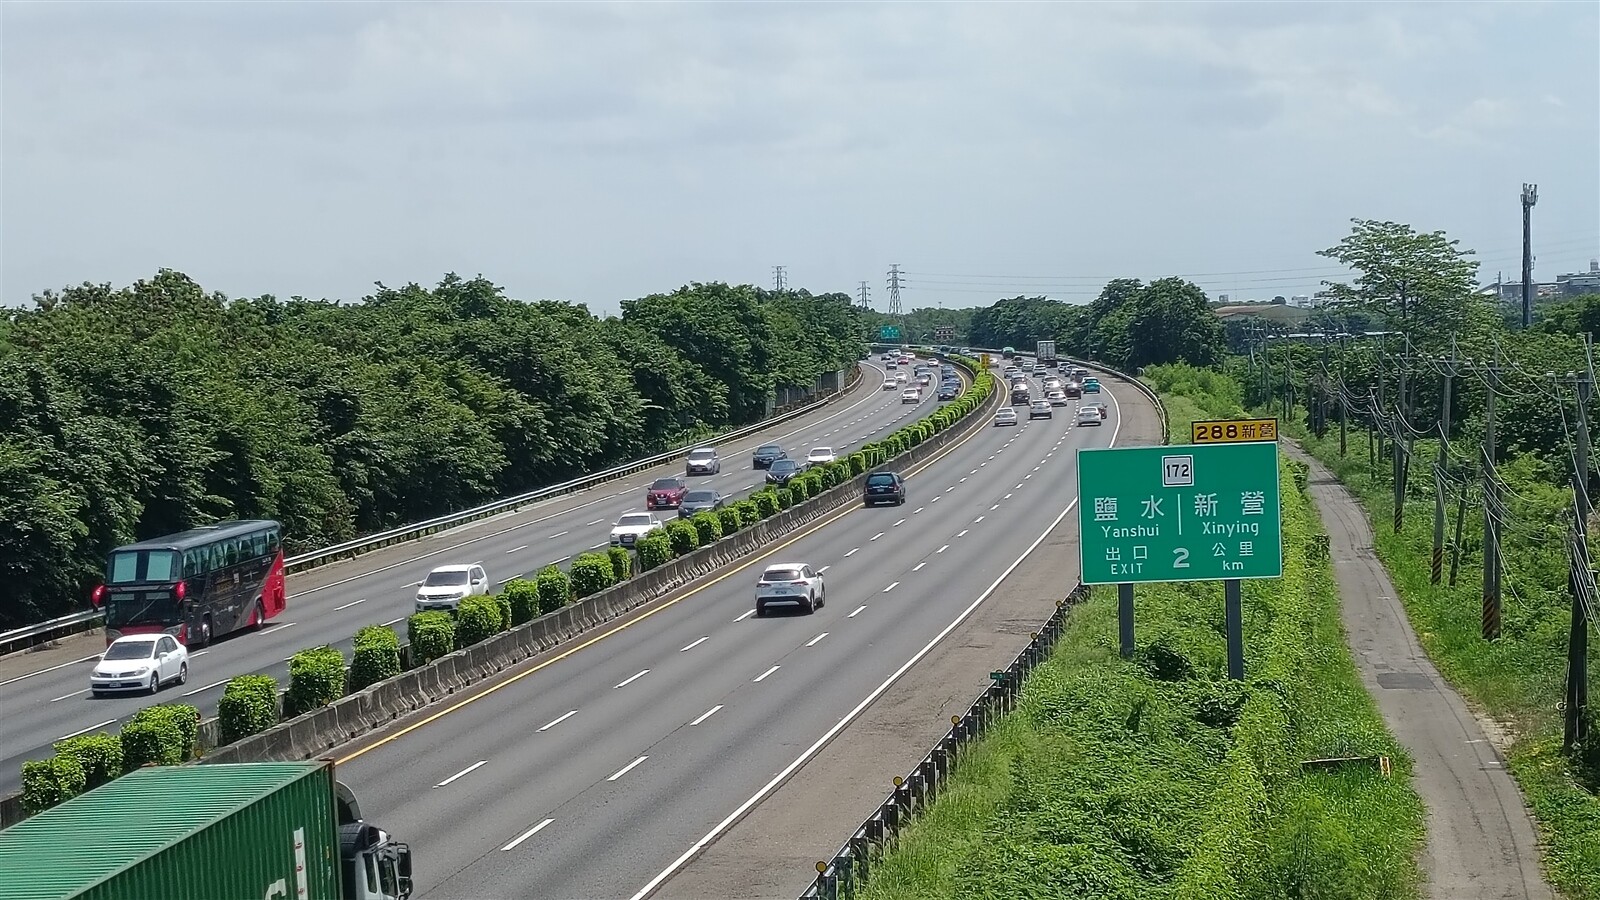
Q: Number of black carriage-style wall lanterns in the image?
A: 0